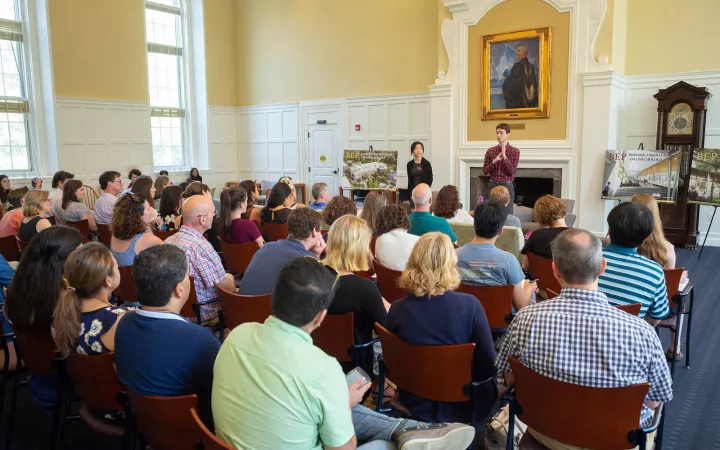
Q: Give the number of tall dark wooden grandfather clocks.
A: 1